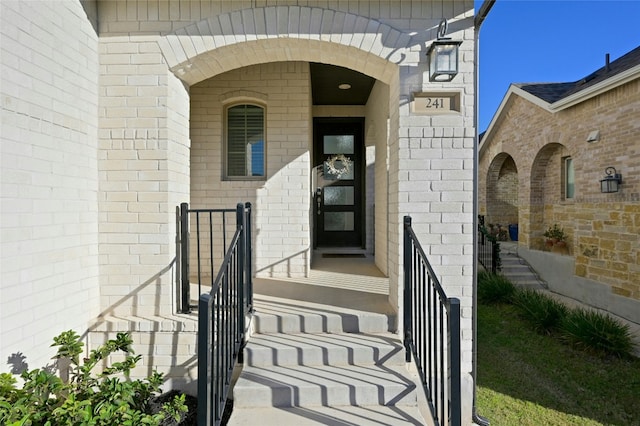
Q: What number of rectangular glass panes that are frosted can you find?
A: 4